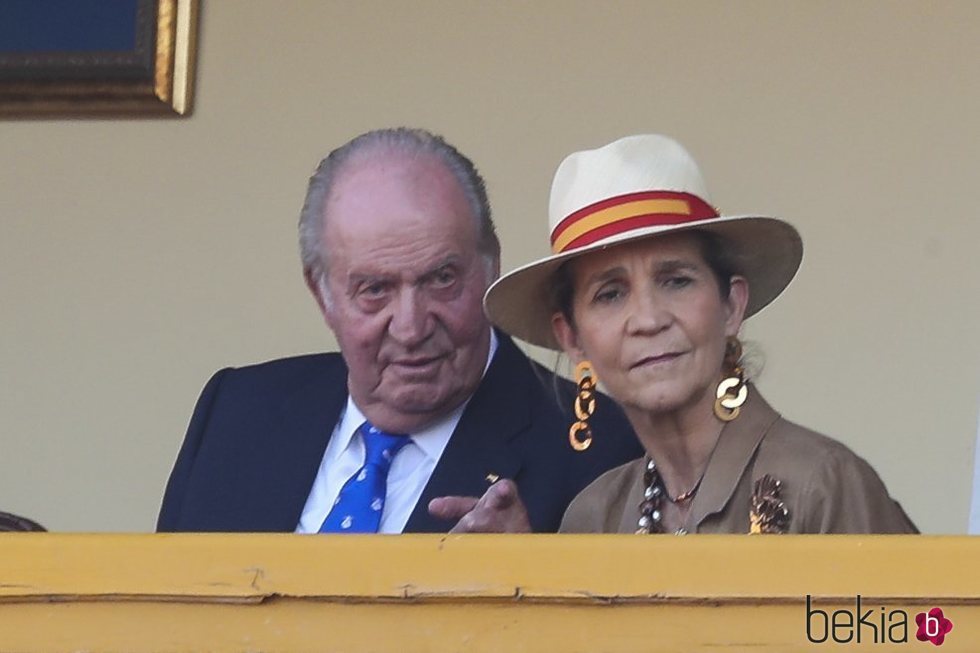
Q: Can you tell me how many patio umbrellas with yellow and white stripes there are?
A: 0